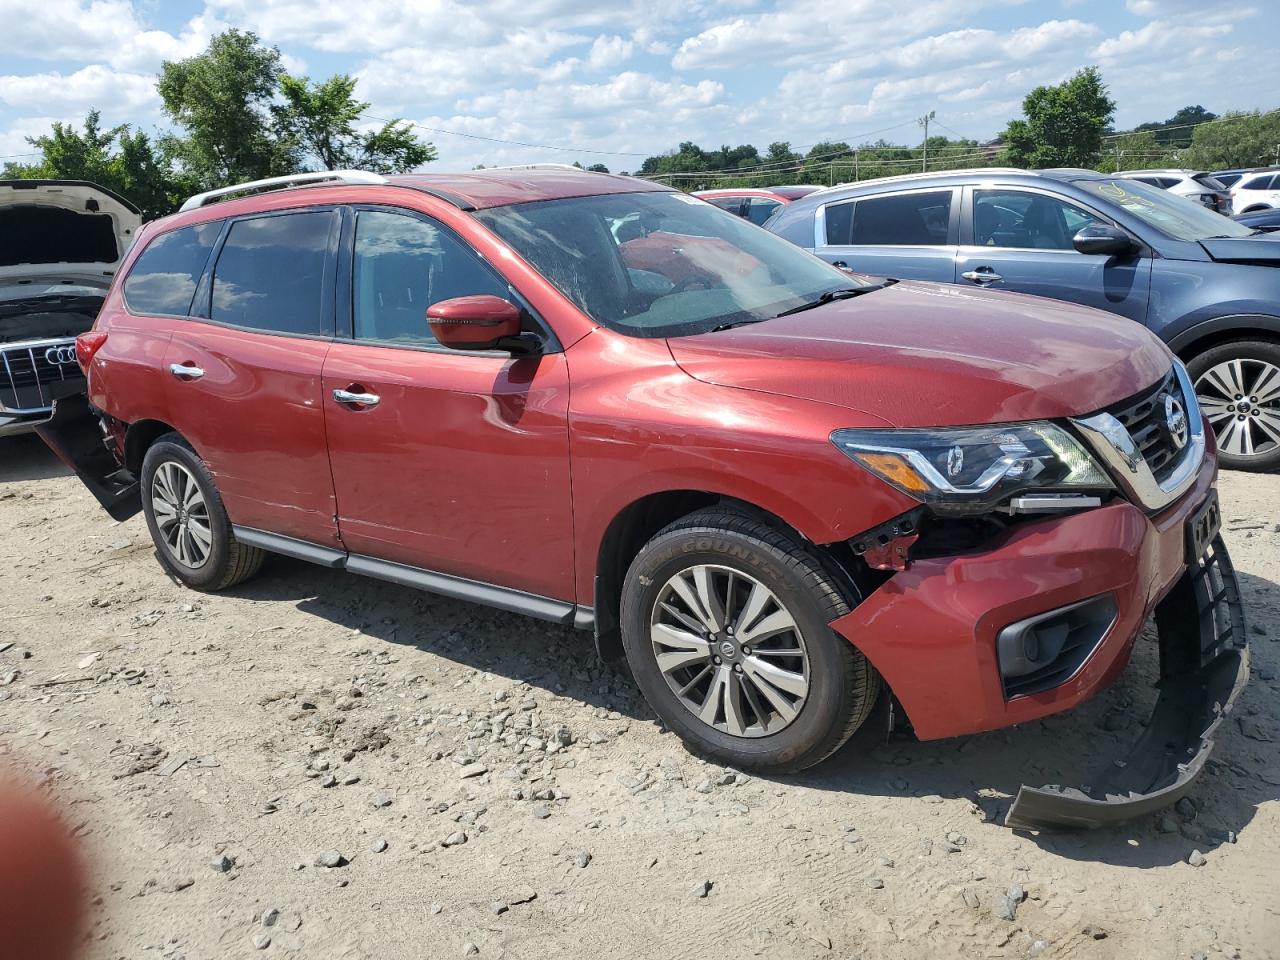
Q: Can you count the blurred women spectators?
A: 0